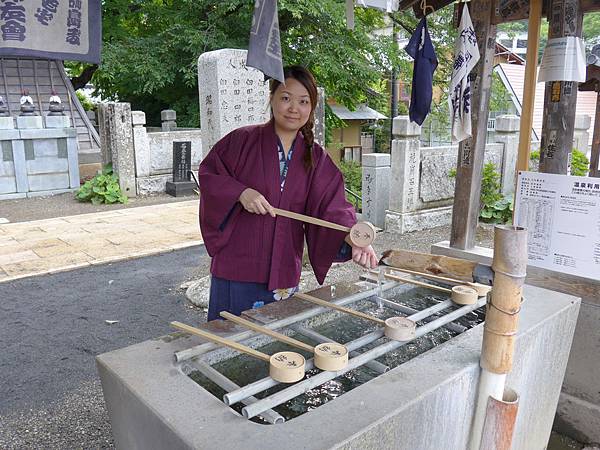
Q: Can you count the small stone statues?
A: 3